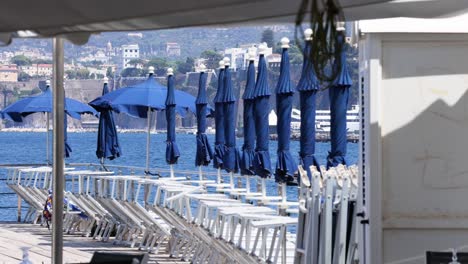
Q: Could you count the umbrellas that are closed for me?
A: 11